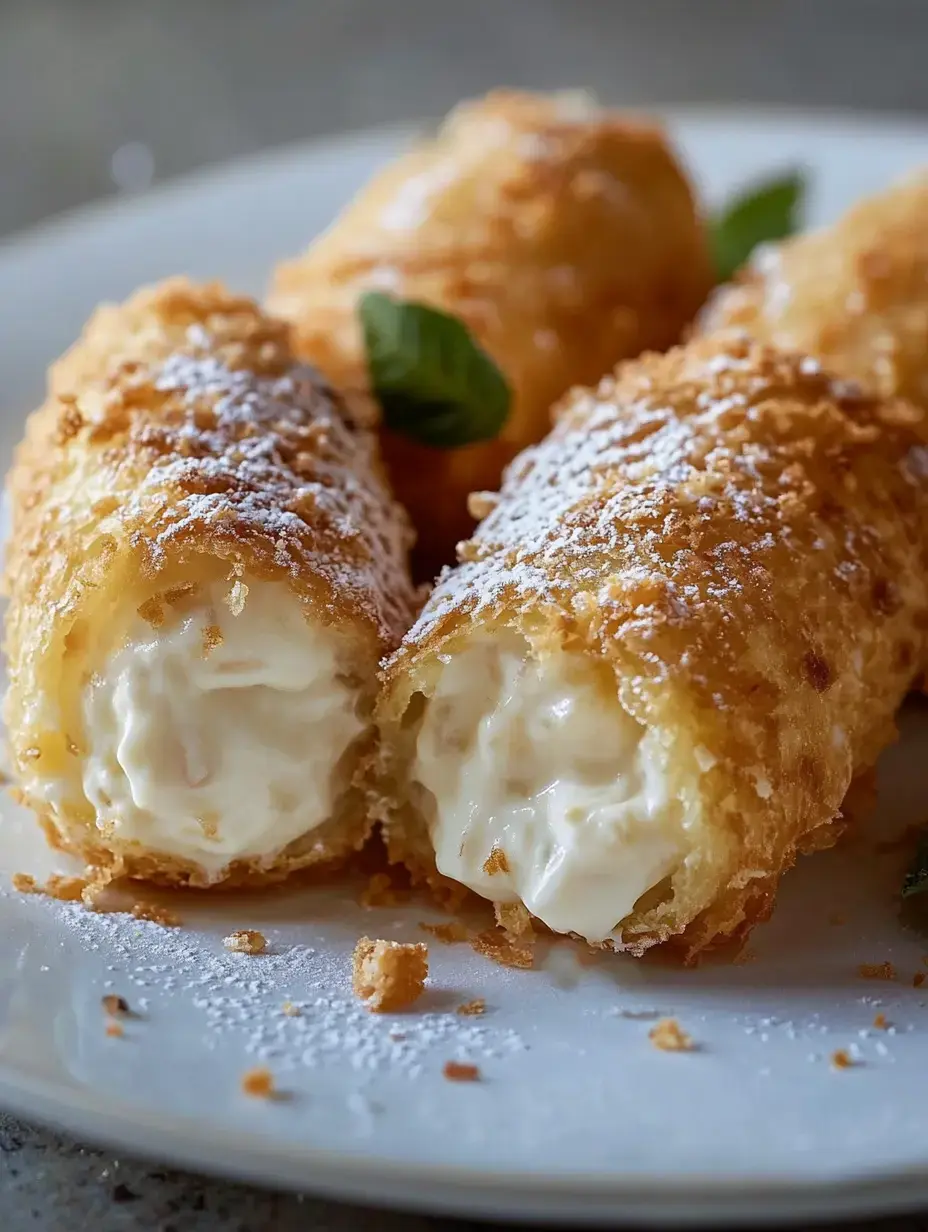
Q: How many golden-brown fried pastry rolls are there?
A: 4